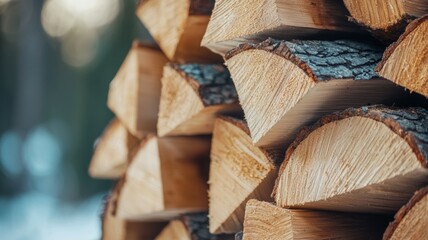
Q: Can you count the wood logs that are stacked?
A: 15